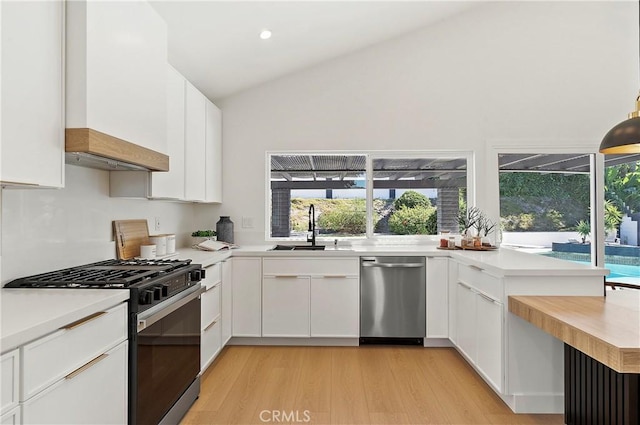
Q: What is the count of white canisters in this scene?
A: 3